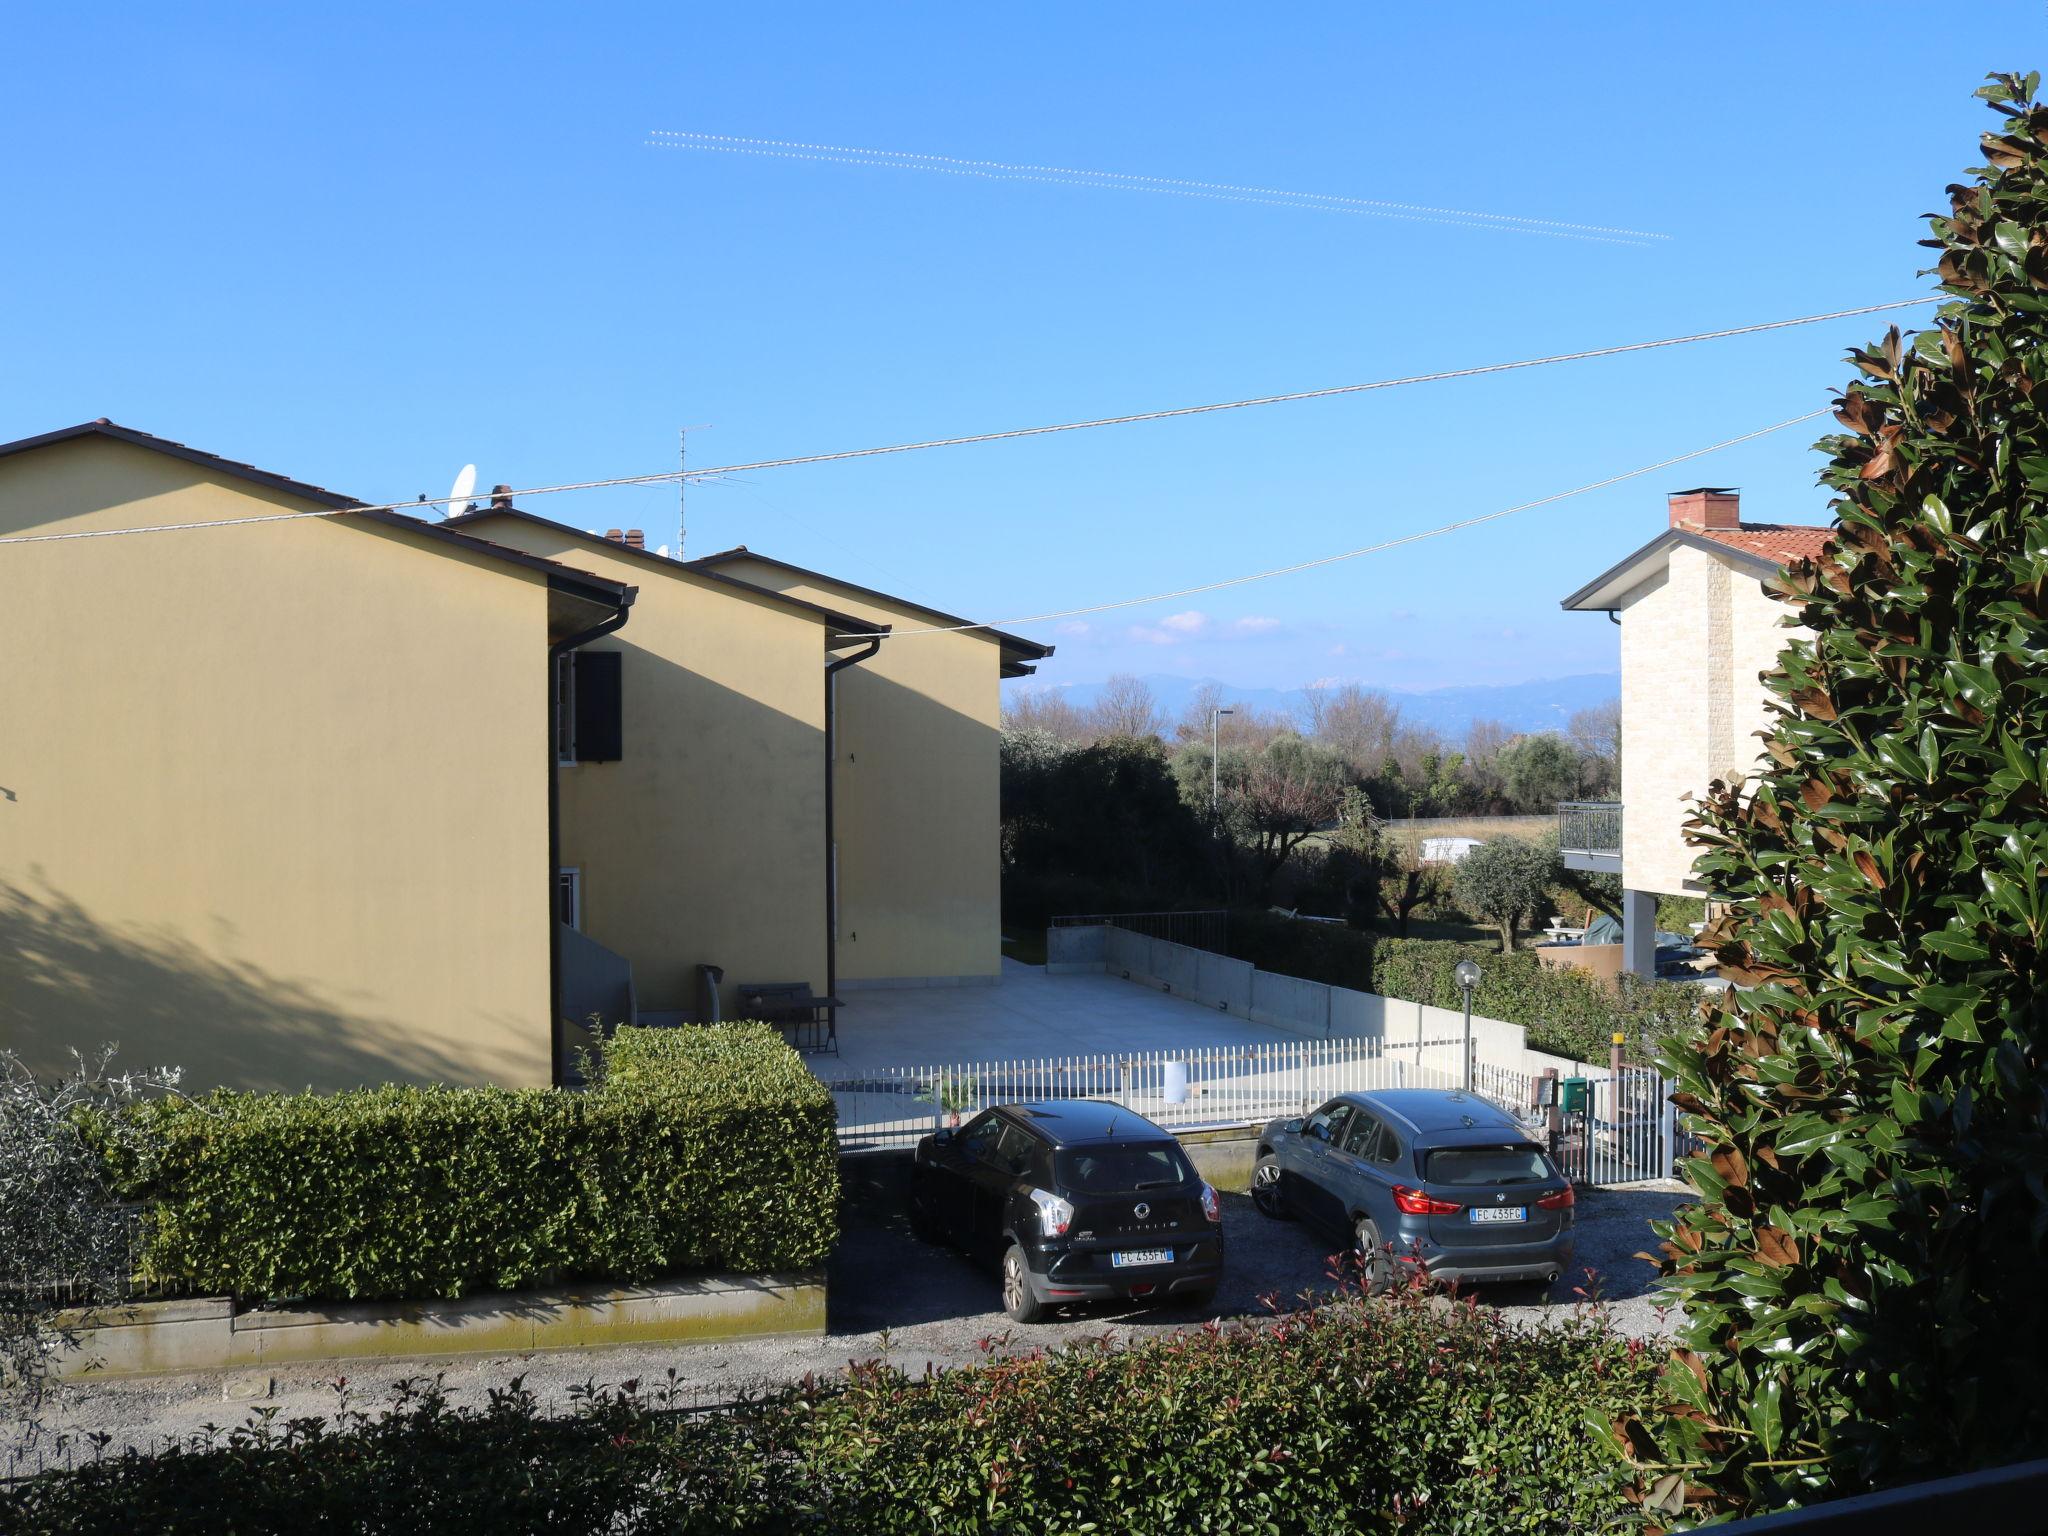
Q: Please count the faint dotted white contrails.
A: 2